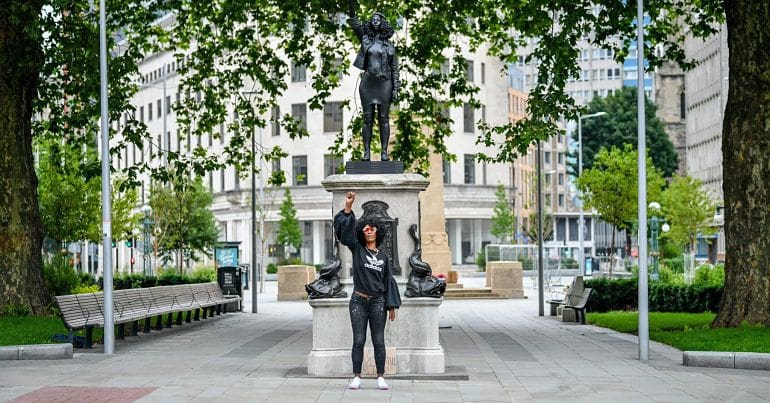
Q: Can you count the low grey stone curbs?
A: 2